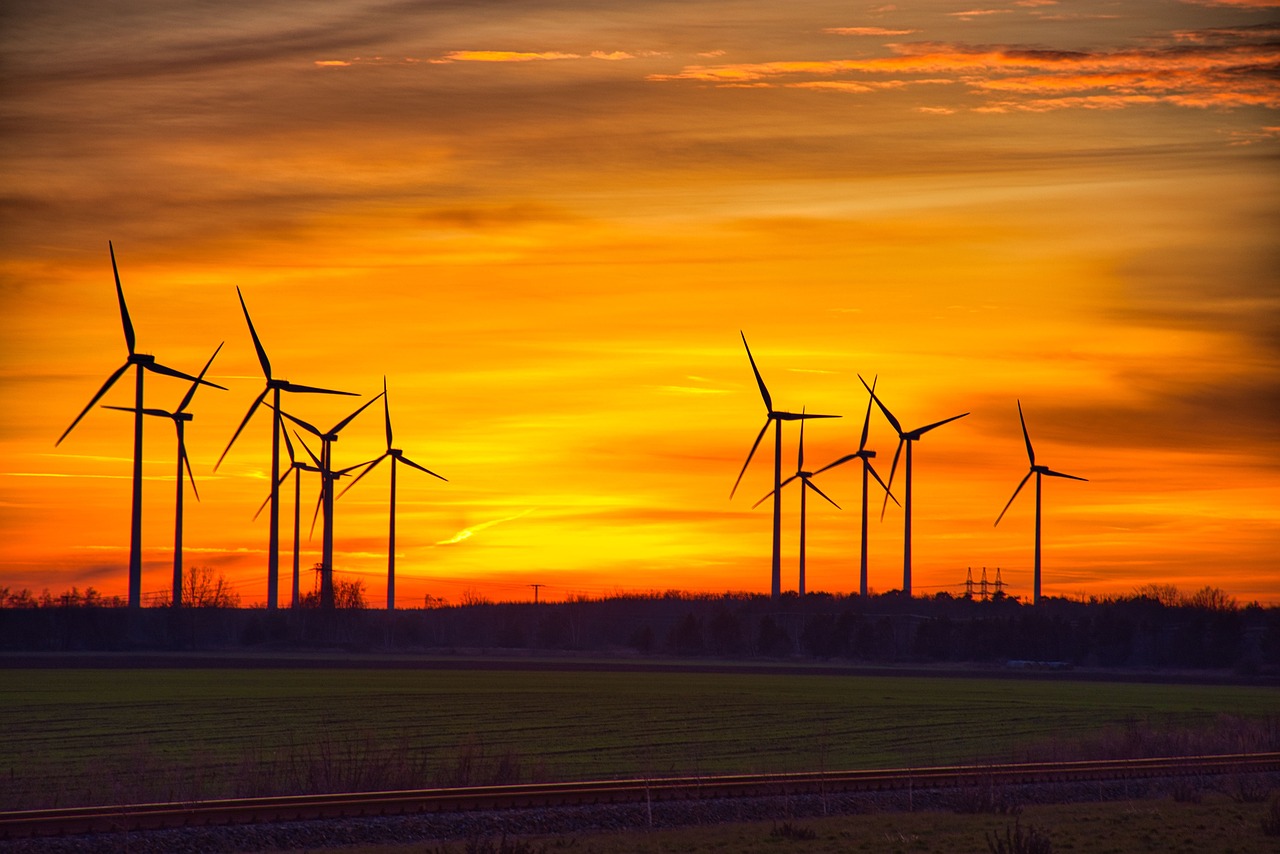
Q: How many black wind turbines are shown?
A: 12